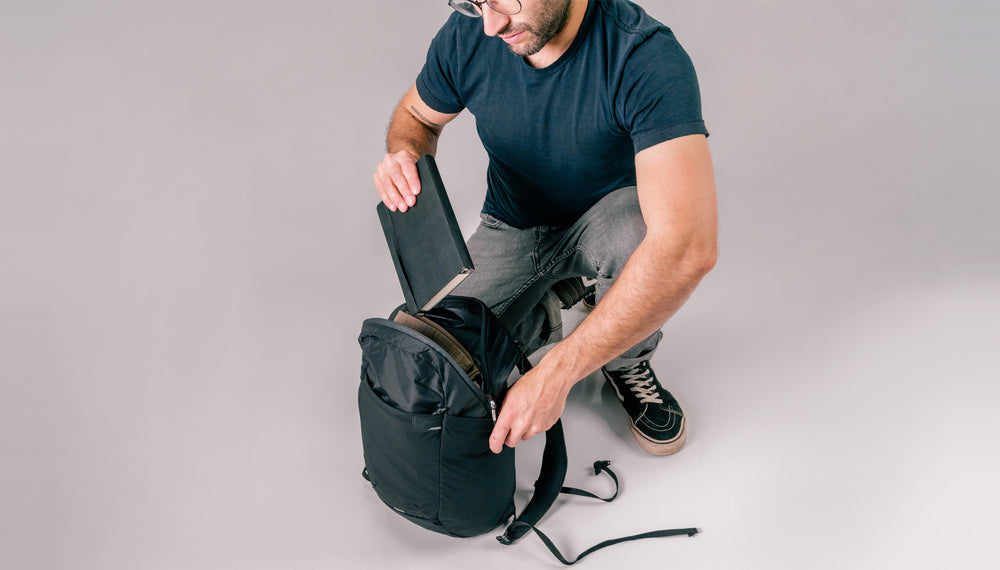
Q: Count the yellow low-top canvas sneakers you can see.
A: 0